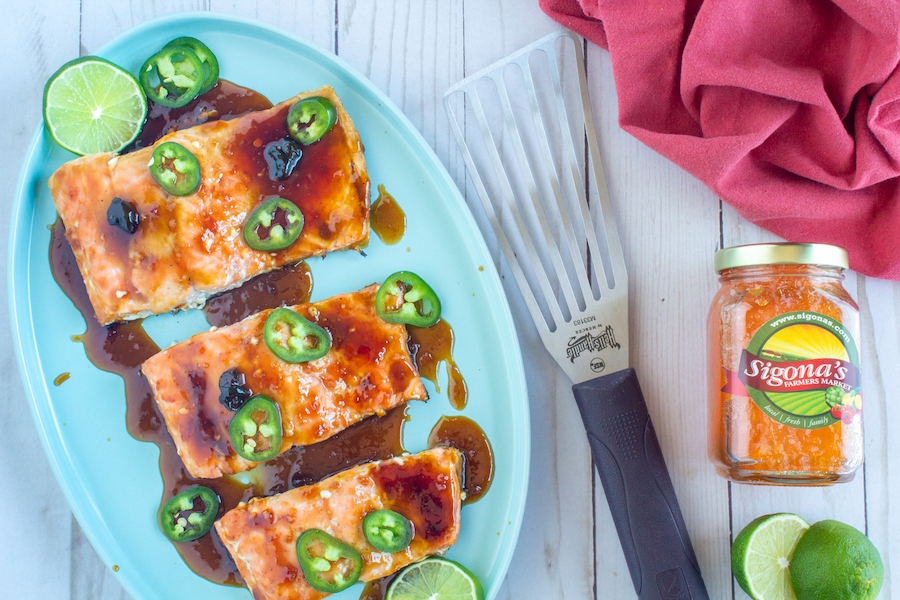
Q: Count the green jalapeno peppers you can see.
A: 11